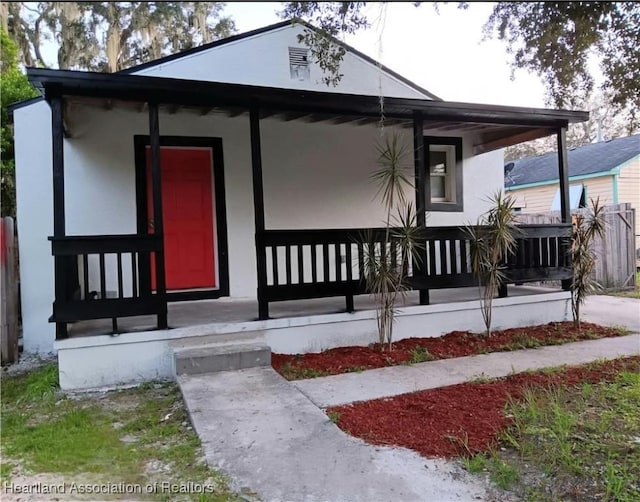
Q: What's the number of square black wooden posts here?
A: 5